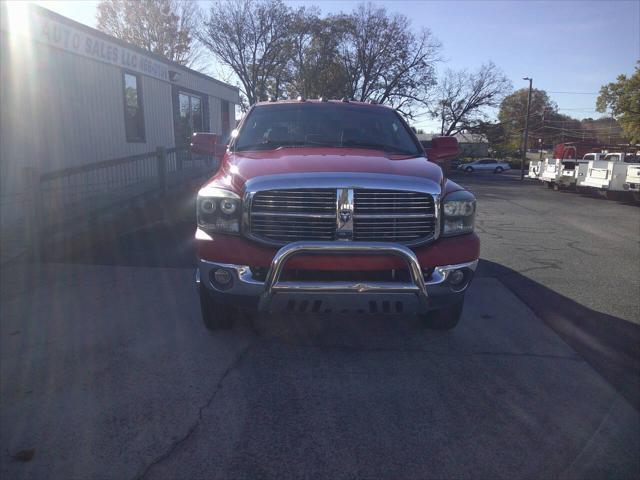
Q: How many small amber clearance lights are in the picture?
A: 5